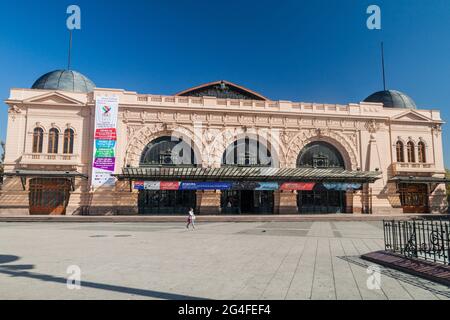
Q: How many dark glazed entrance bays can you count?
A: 3